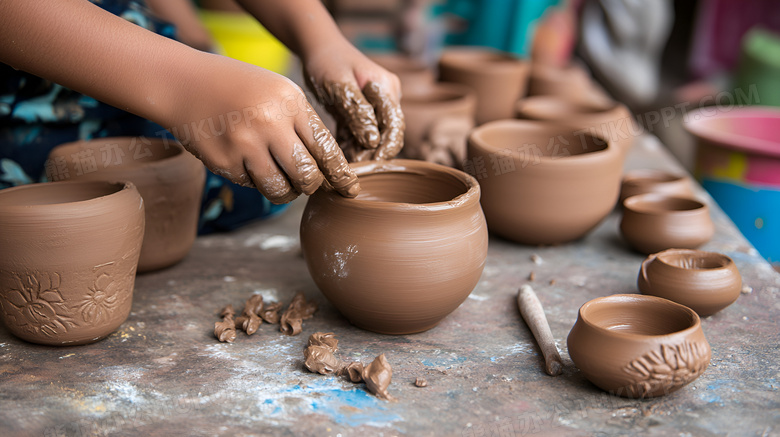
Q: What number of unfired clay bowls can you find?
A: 13